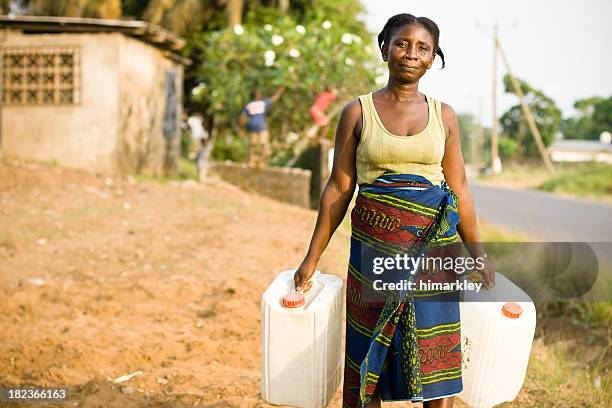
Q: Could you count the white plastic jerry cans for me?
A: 2